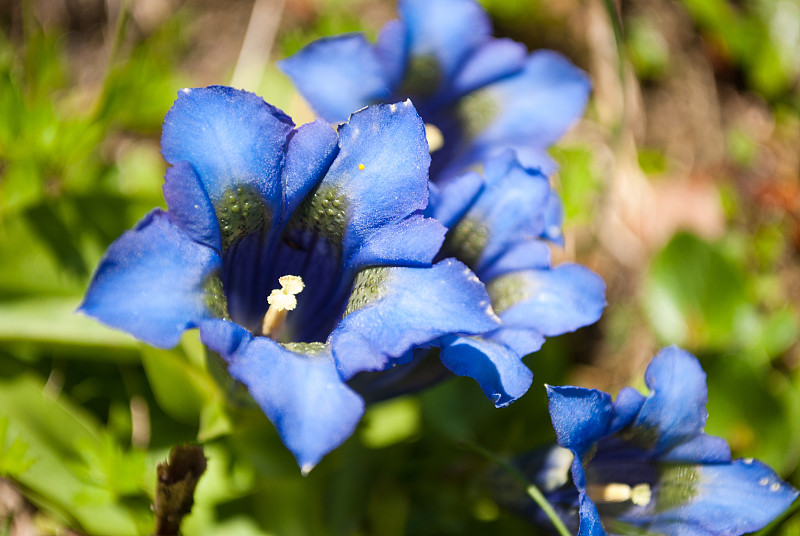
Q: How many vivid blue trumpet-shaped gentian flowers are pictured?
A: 4